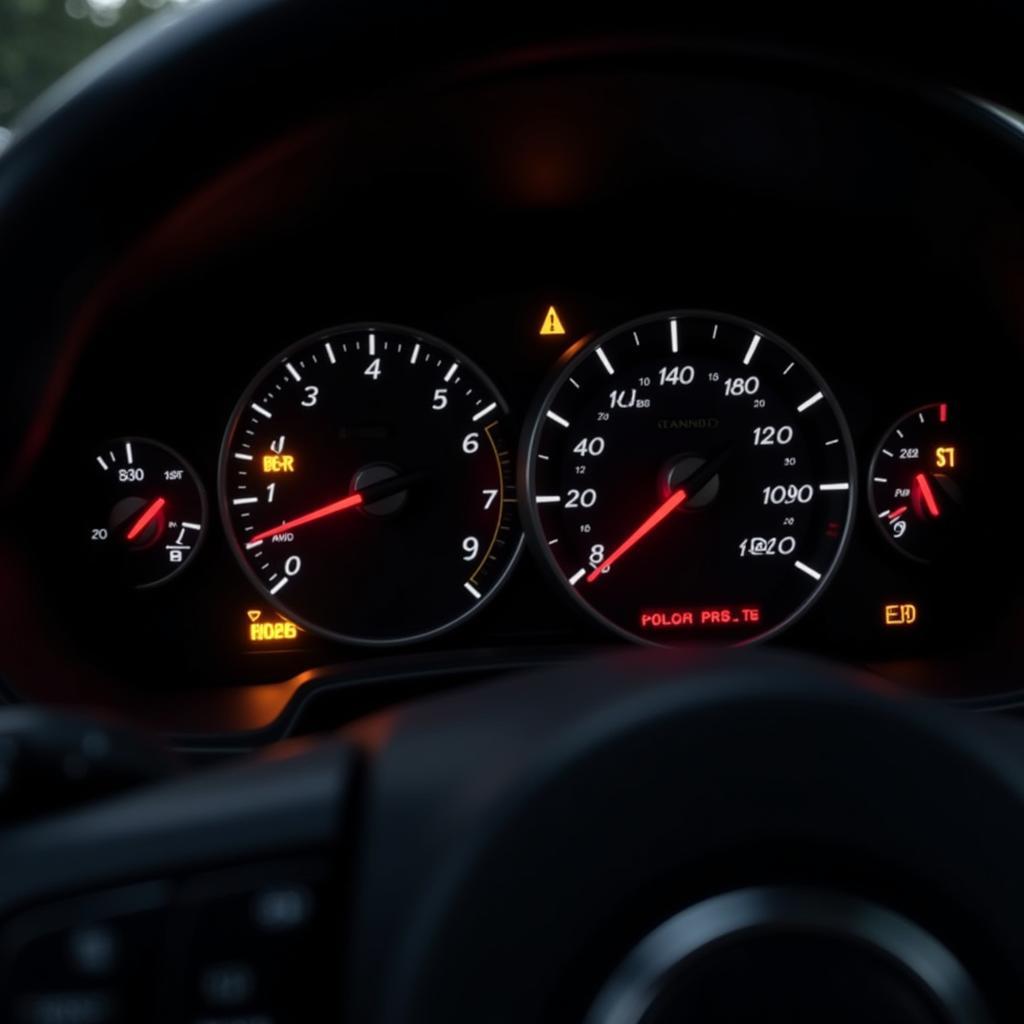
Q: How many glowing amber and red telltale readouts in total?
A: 6